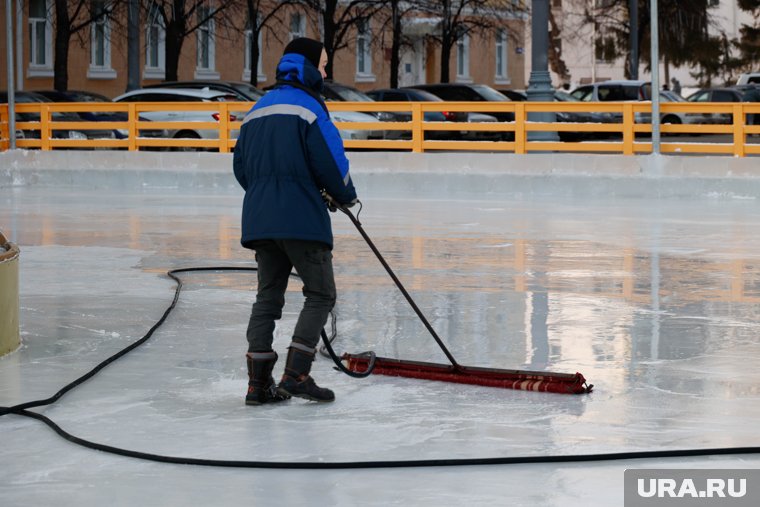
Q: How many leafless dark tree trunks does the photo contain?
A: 6